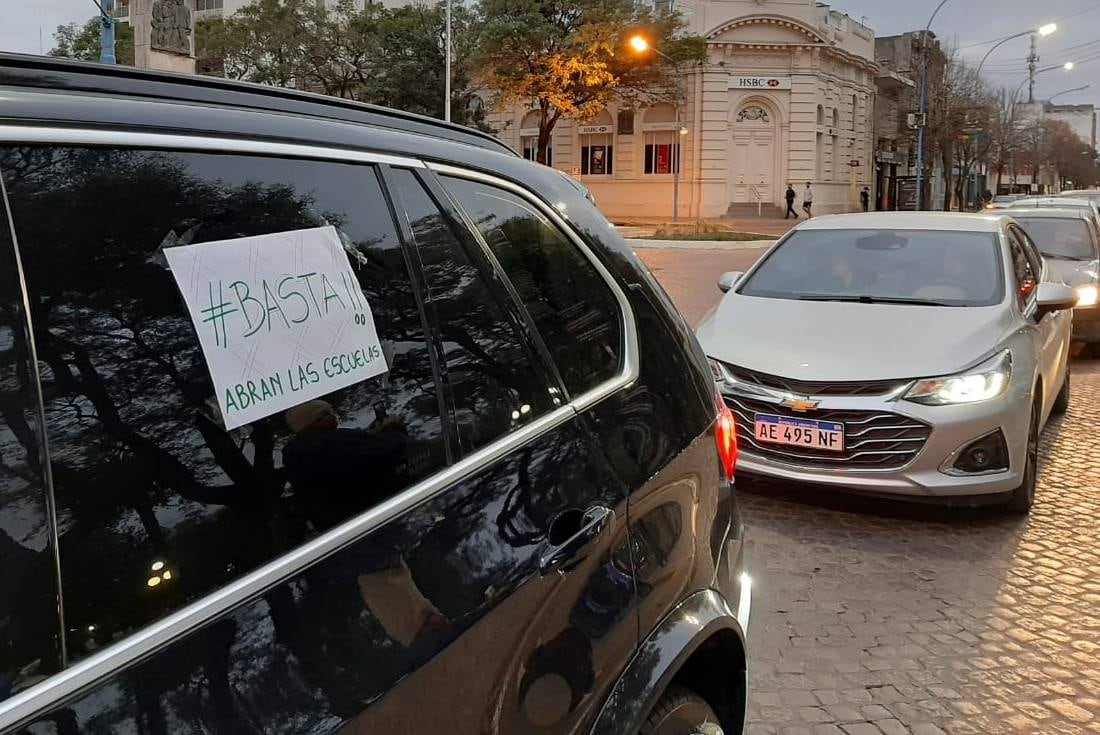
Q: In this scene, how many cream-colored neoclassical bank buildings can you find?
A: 1